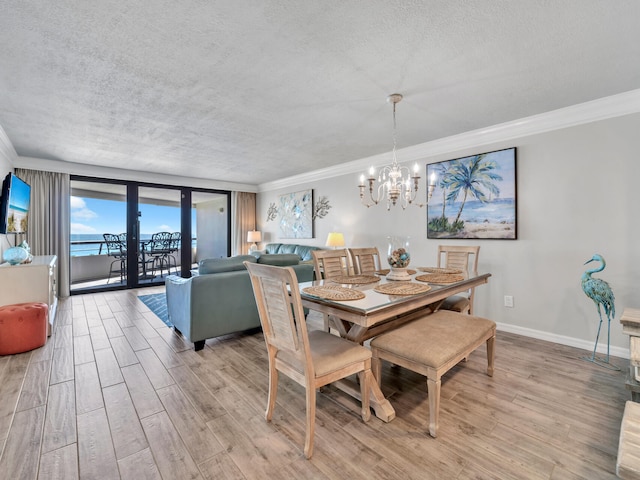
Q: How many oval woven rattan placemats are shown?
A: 6